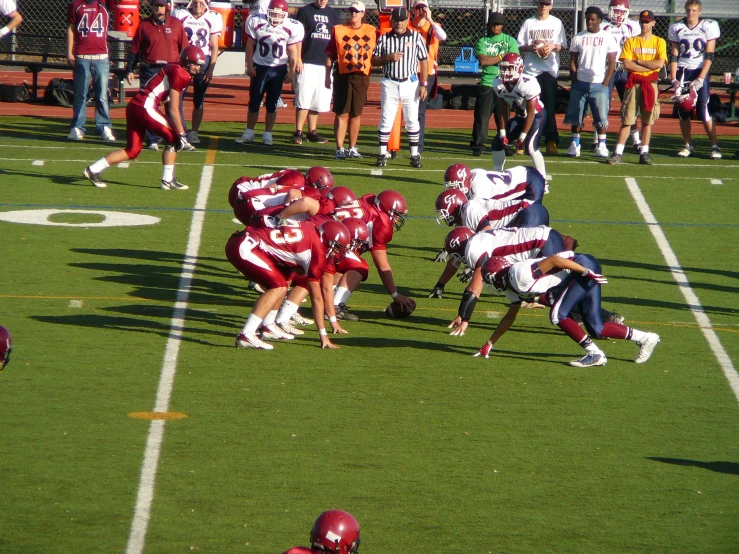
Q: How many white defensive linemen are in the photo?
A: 4